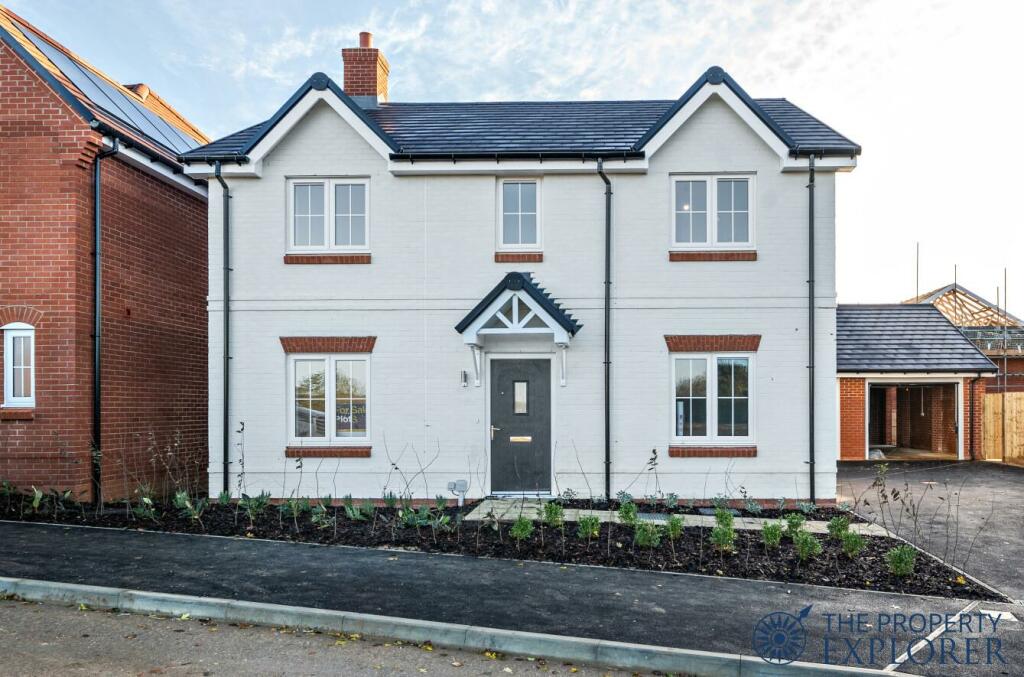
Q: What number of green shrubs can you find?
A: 14